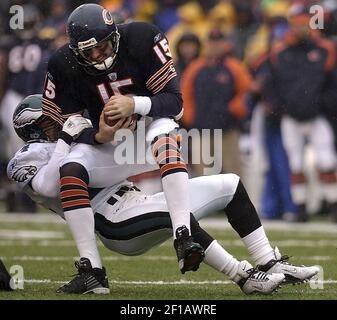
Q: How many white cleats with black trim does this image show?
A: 2